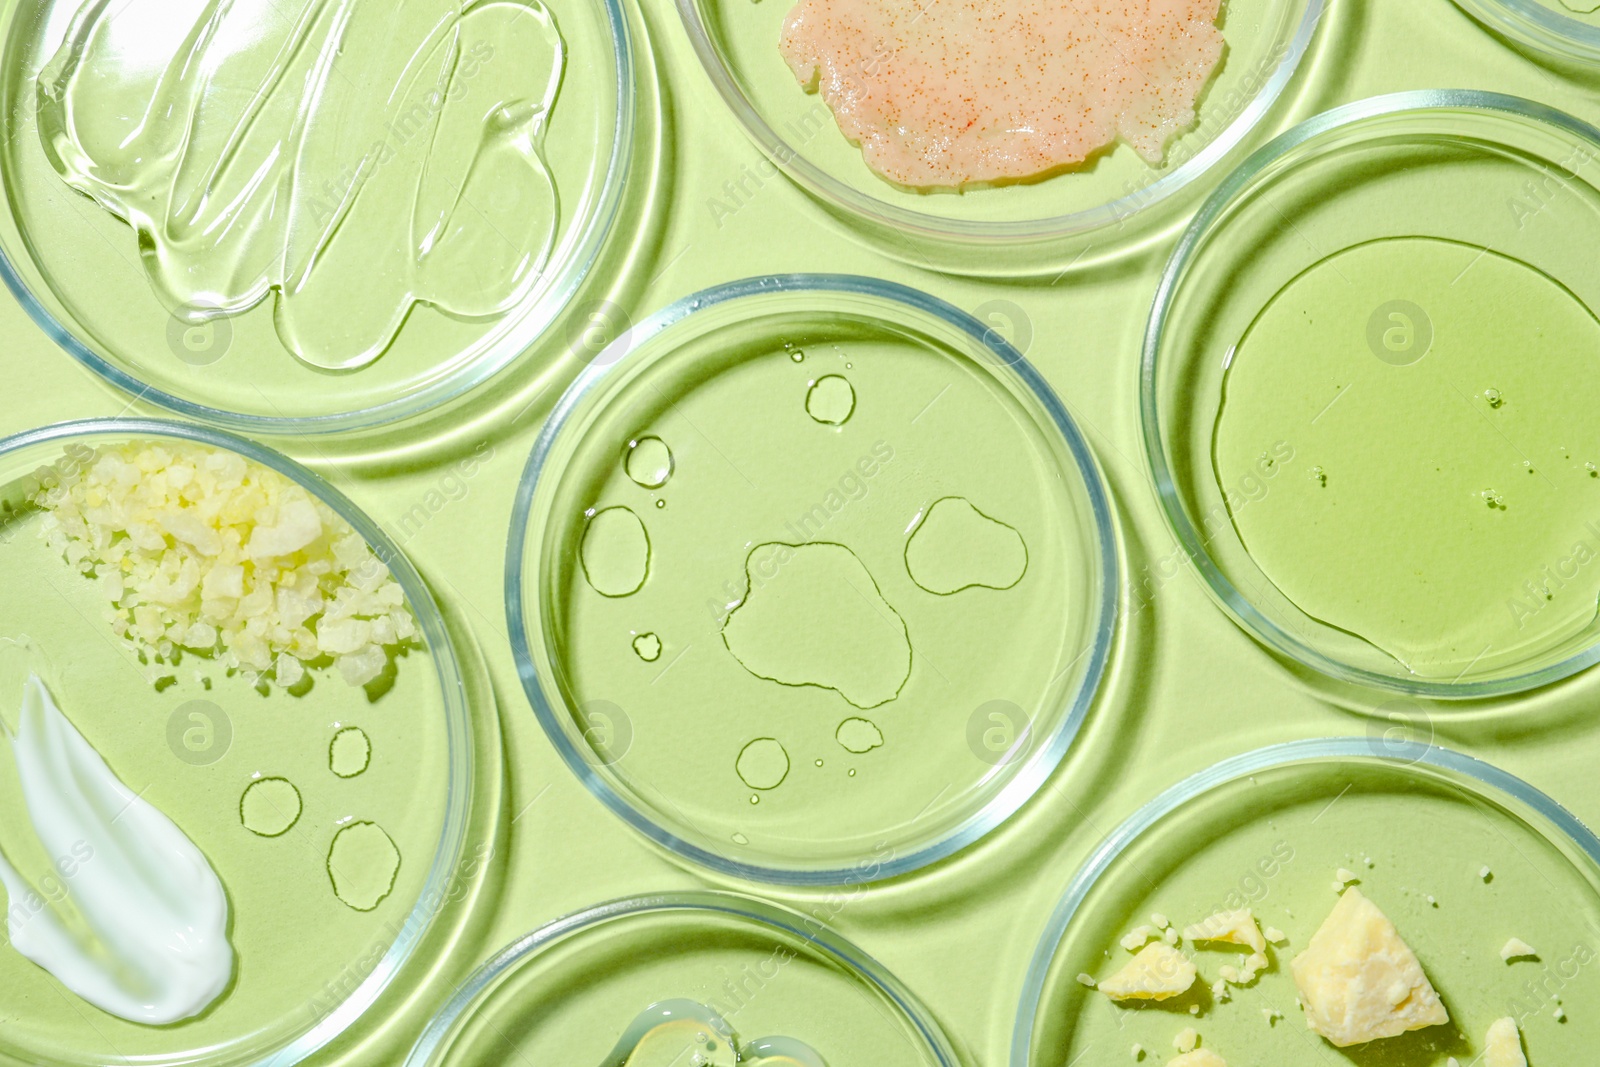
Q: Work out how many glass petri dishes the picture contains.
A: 8